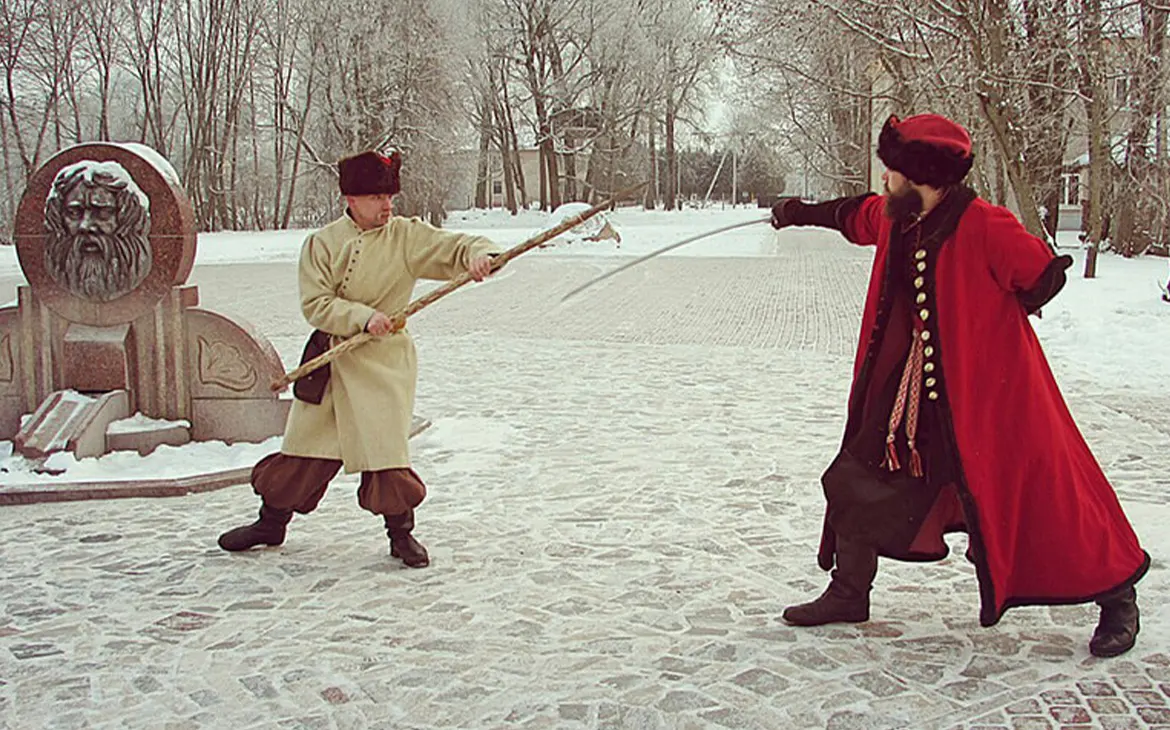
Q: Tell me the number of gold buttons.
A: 10